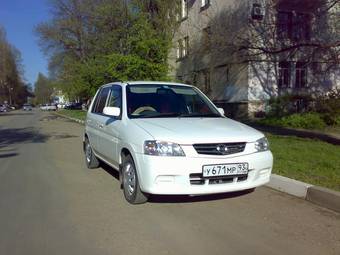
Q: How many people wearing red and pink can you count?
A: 0